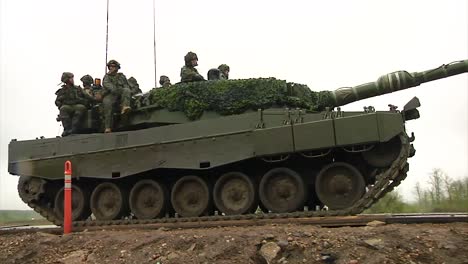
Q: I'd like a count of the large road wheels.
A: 7